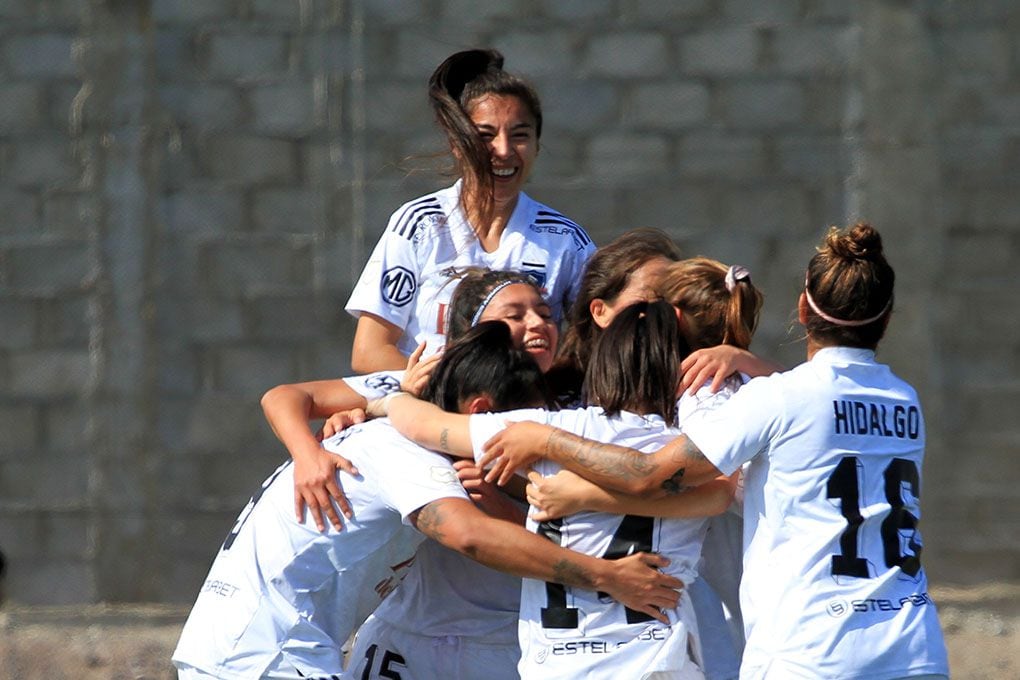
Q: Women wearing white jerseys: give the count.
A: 7